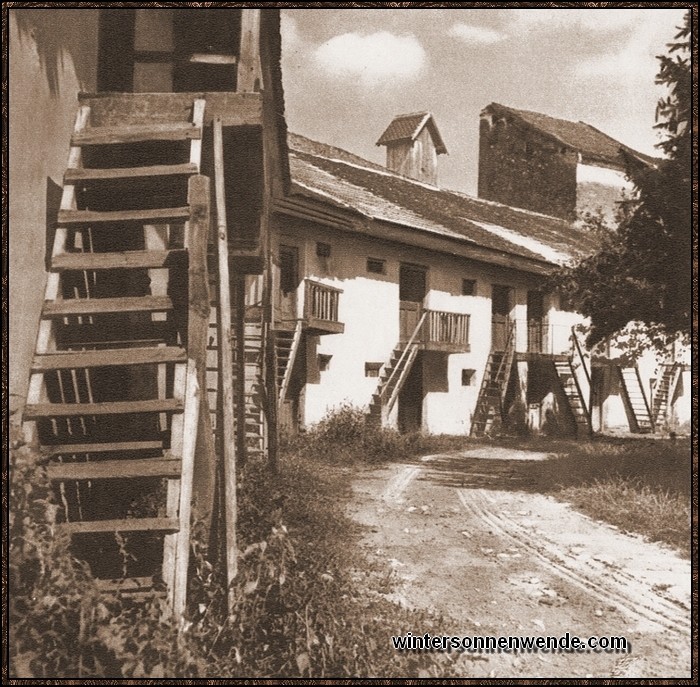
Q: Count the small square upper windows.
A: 3